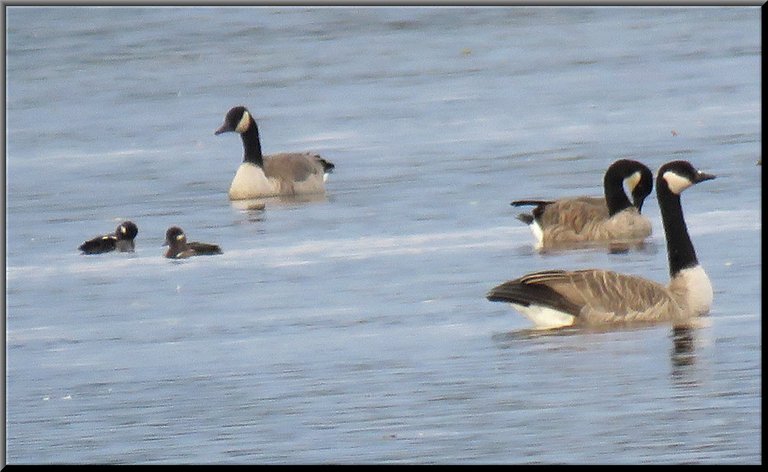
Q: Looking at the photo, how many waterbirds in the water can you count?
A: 5